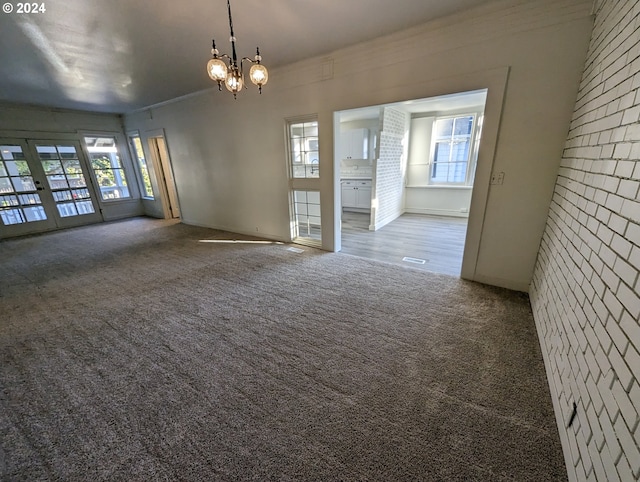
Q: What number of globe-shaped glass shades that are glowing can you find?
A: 3